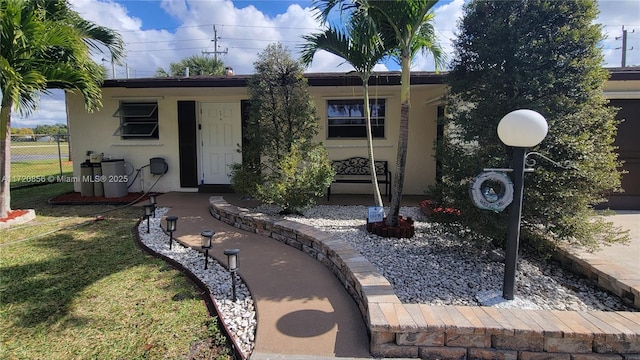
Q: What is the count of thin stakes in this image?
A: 5